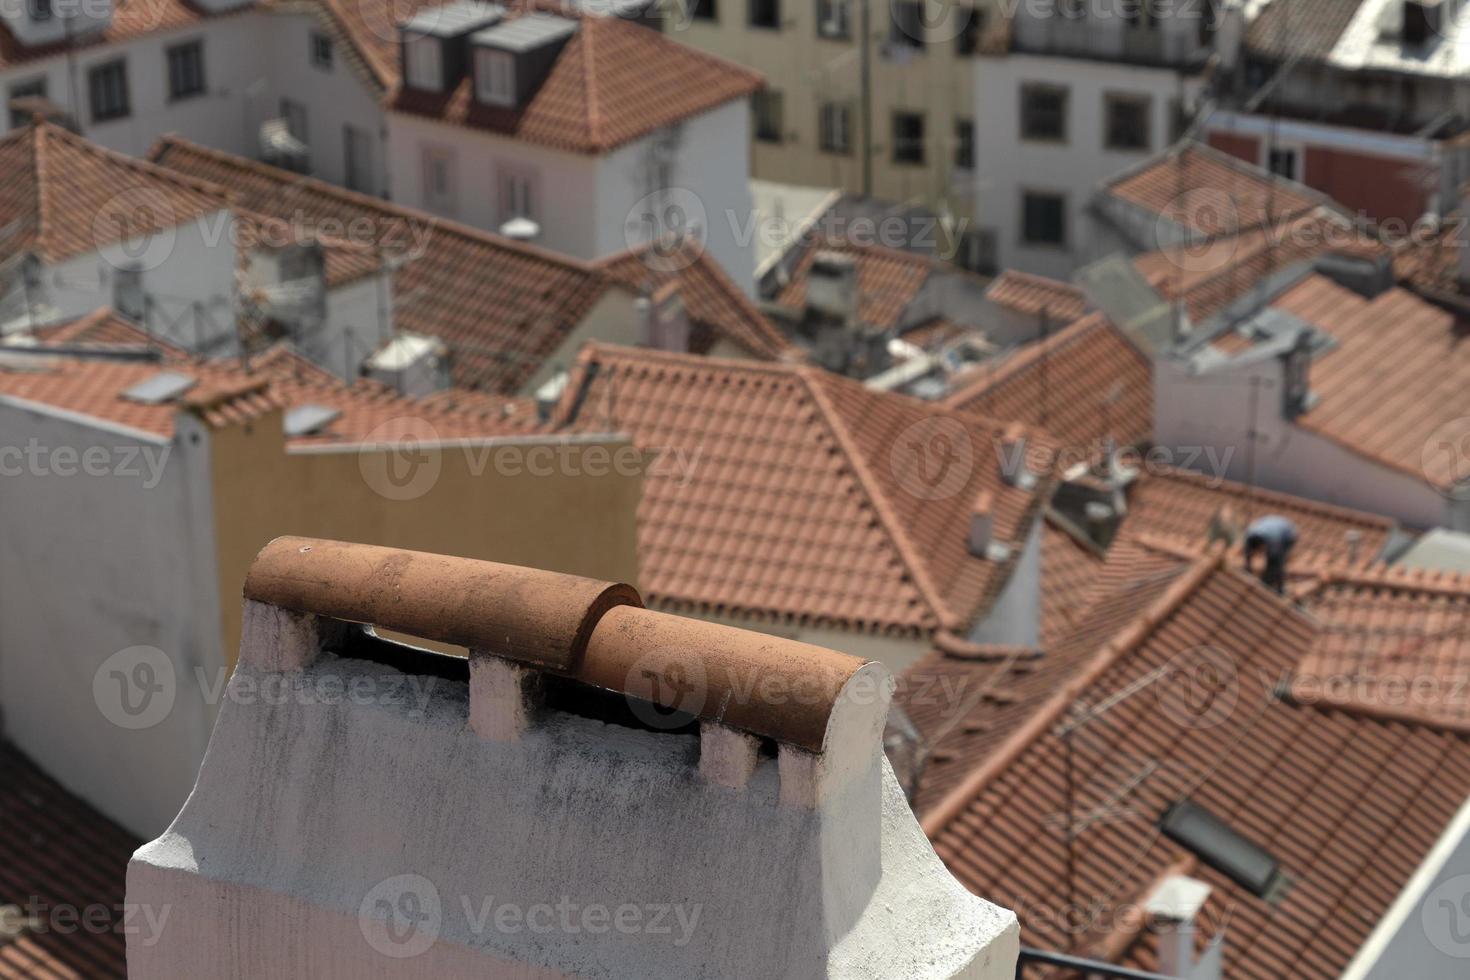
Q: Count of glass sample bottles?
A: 0